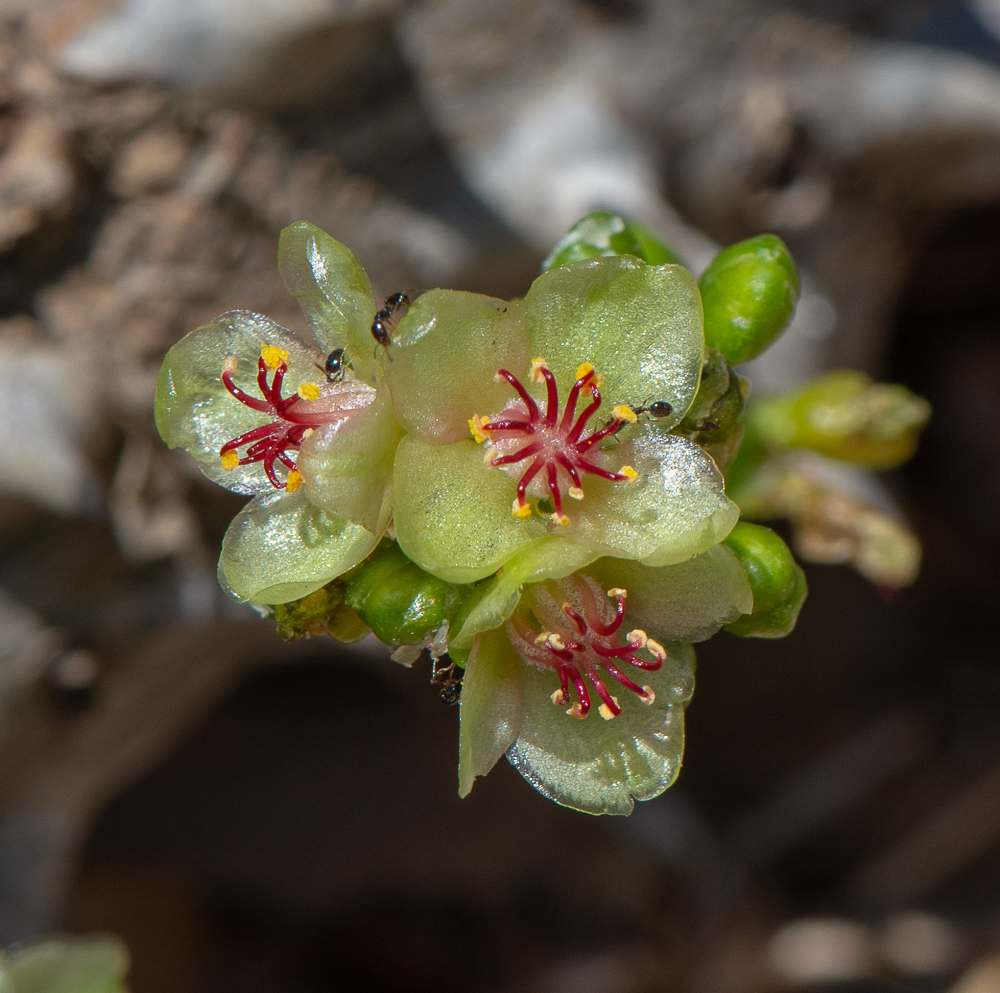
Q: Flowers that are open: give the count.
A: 3